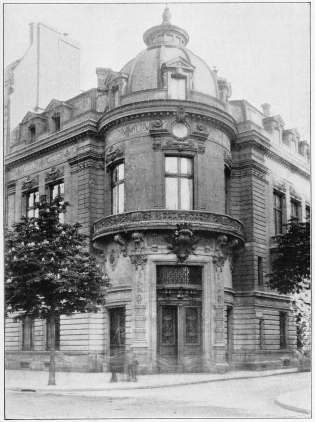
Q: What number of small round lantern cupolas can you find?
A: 1